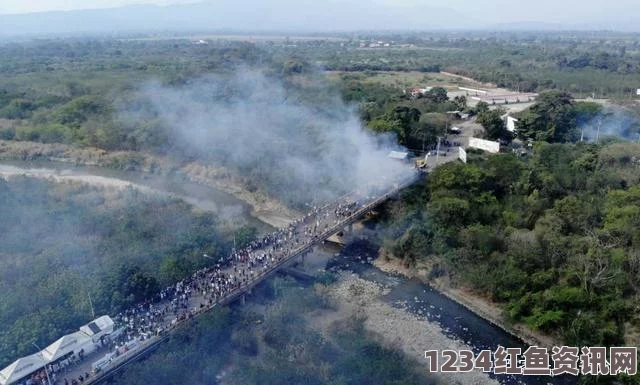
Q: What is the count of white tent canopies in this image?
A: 3